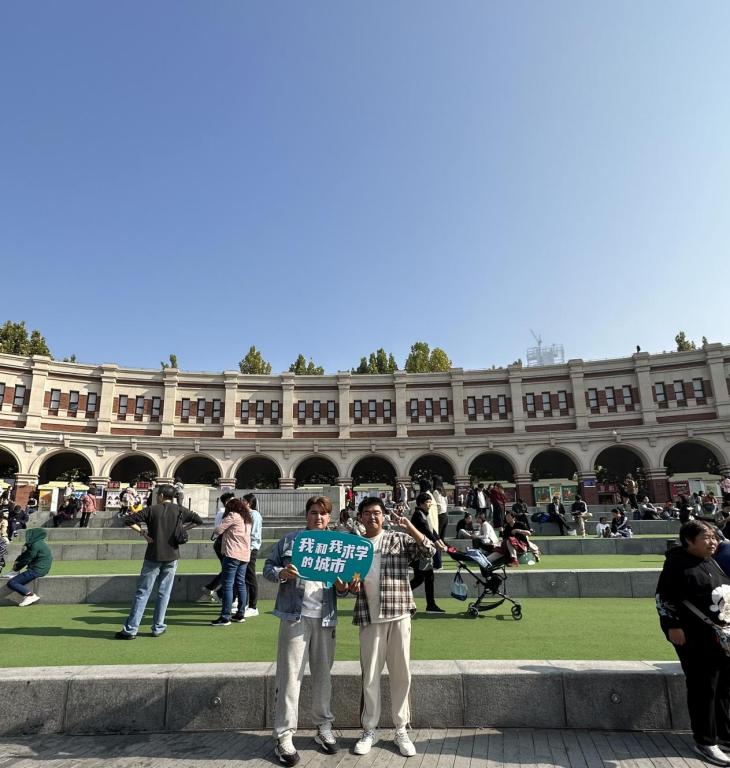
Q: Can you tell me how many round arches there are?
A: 12